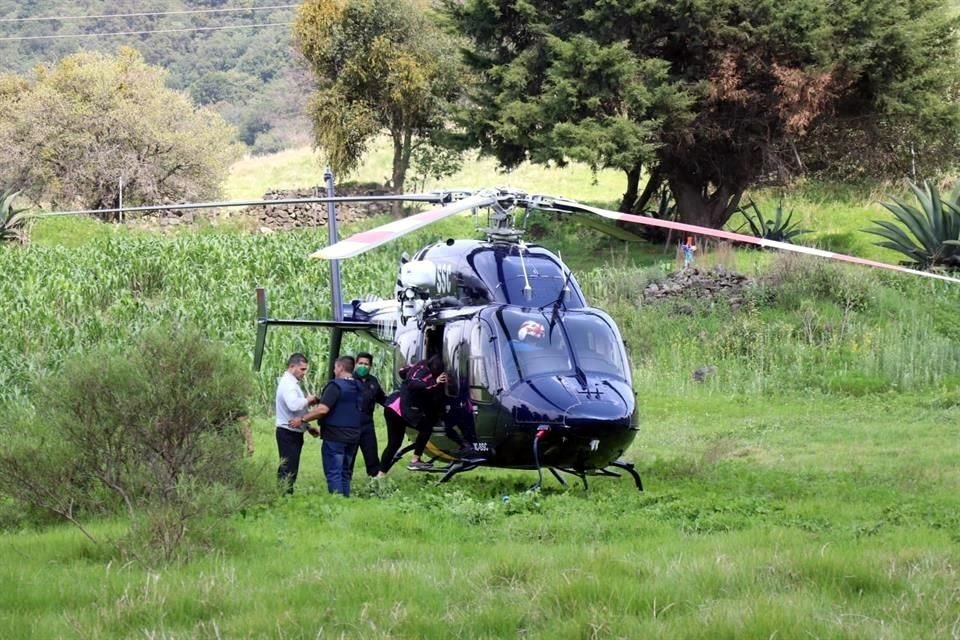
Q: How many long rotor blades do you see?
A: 4